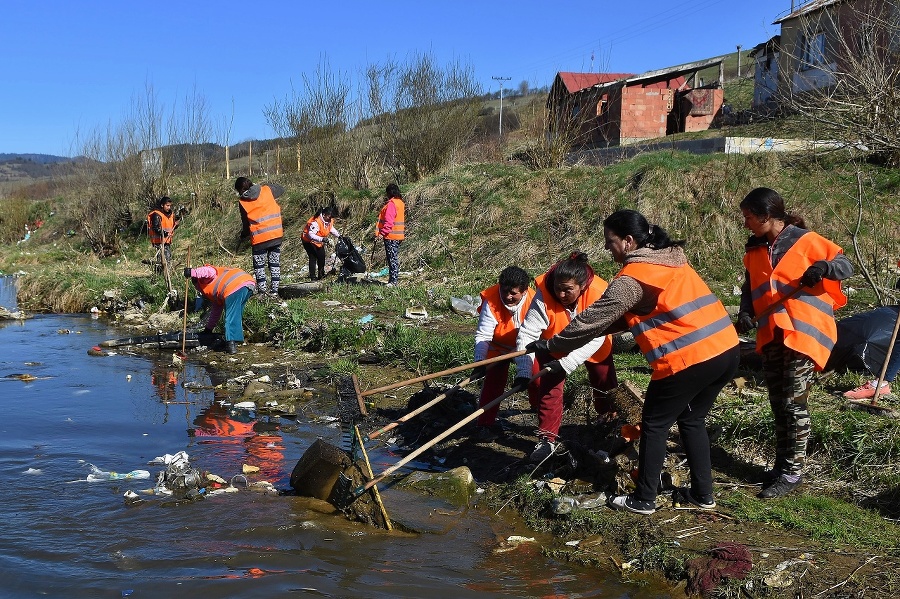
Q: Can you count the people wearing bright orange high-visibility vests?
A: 9